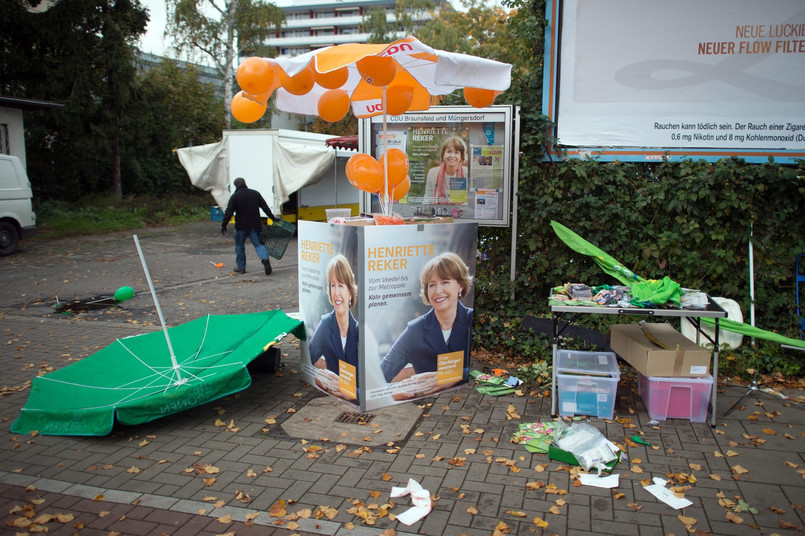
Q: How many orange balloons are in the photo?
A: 11